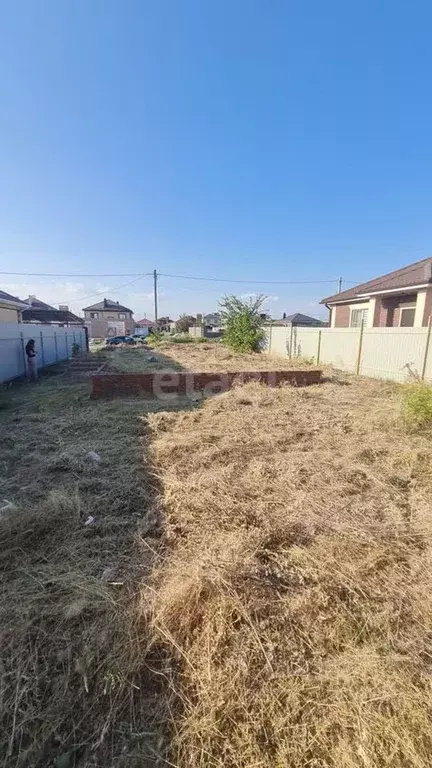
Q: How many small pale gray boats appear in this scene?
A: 0